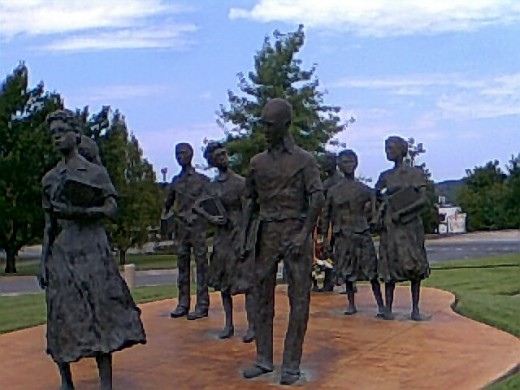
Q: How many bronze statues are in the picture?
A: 8